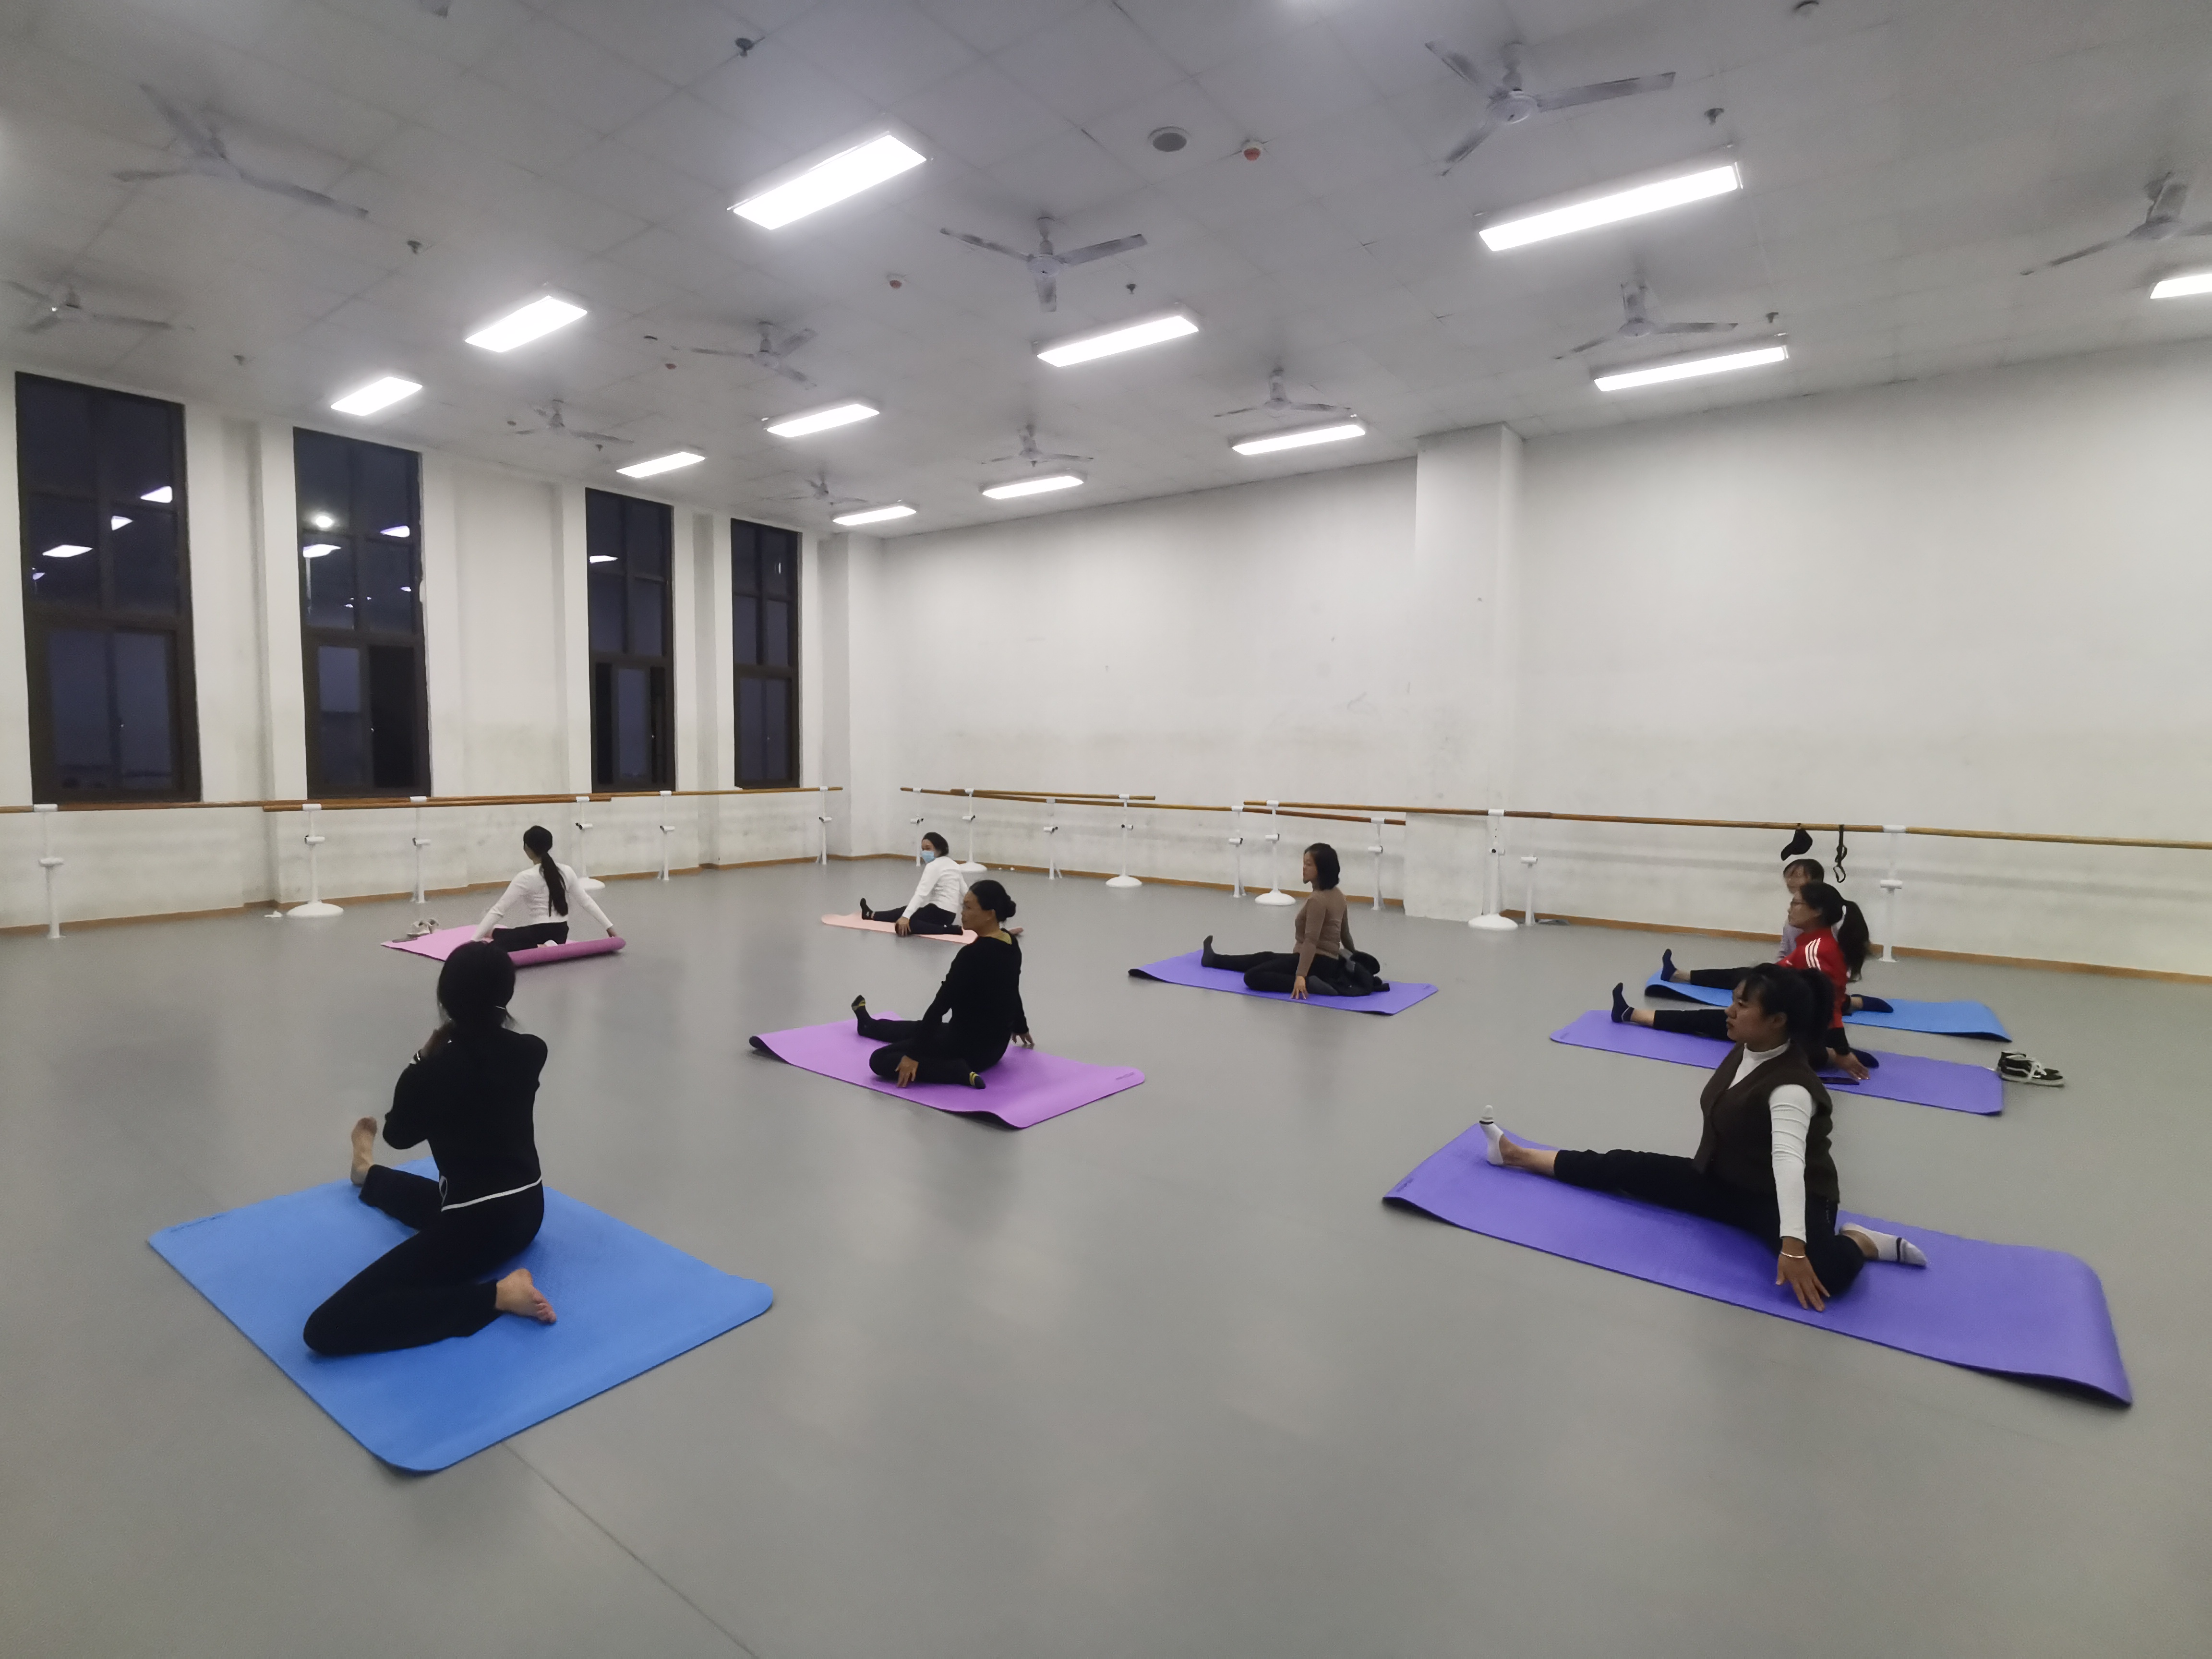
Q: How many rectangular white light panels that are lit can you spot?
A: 12